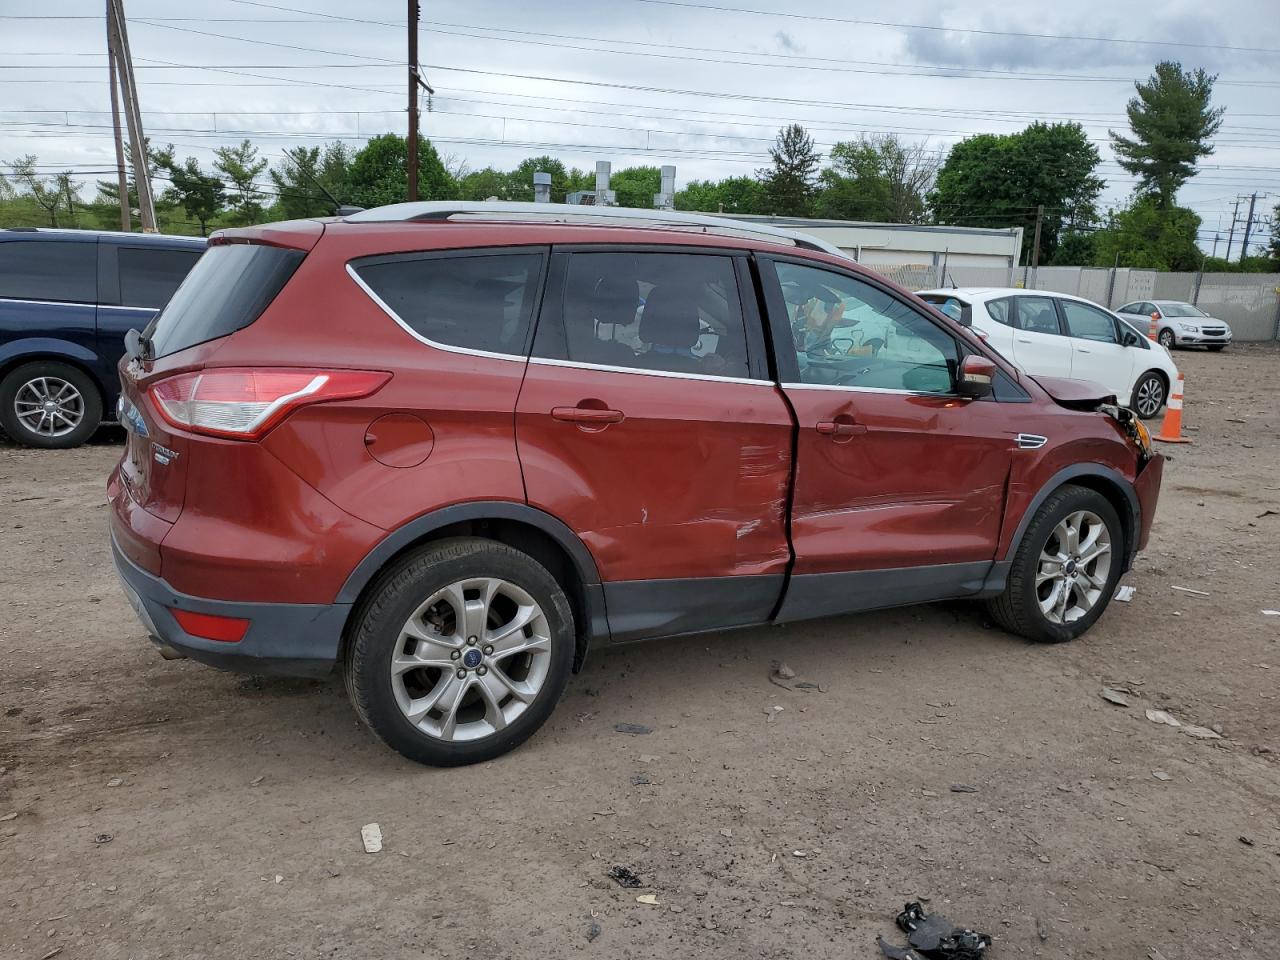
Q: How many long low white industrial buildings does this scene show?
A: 1